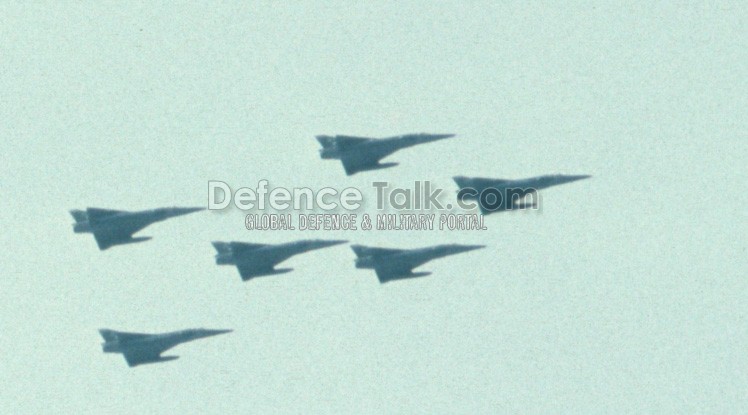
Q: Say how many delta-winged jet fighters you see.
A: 6